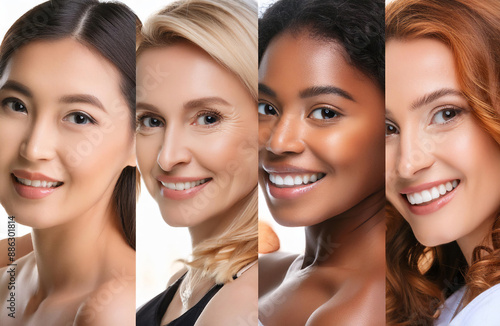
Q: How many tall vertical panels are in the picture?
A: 4